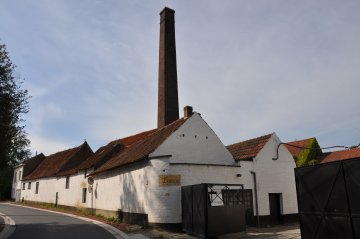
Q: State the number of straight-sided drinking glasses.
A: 0